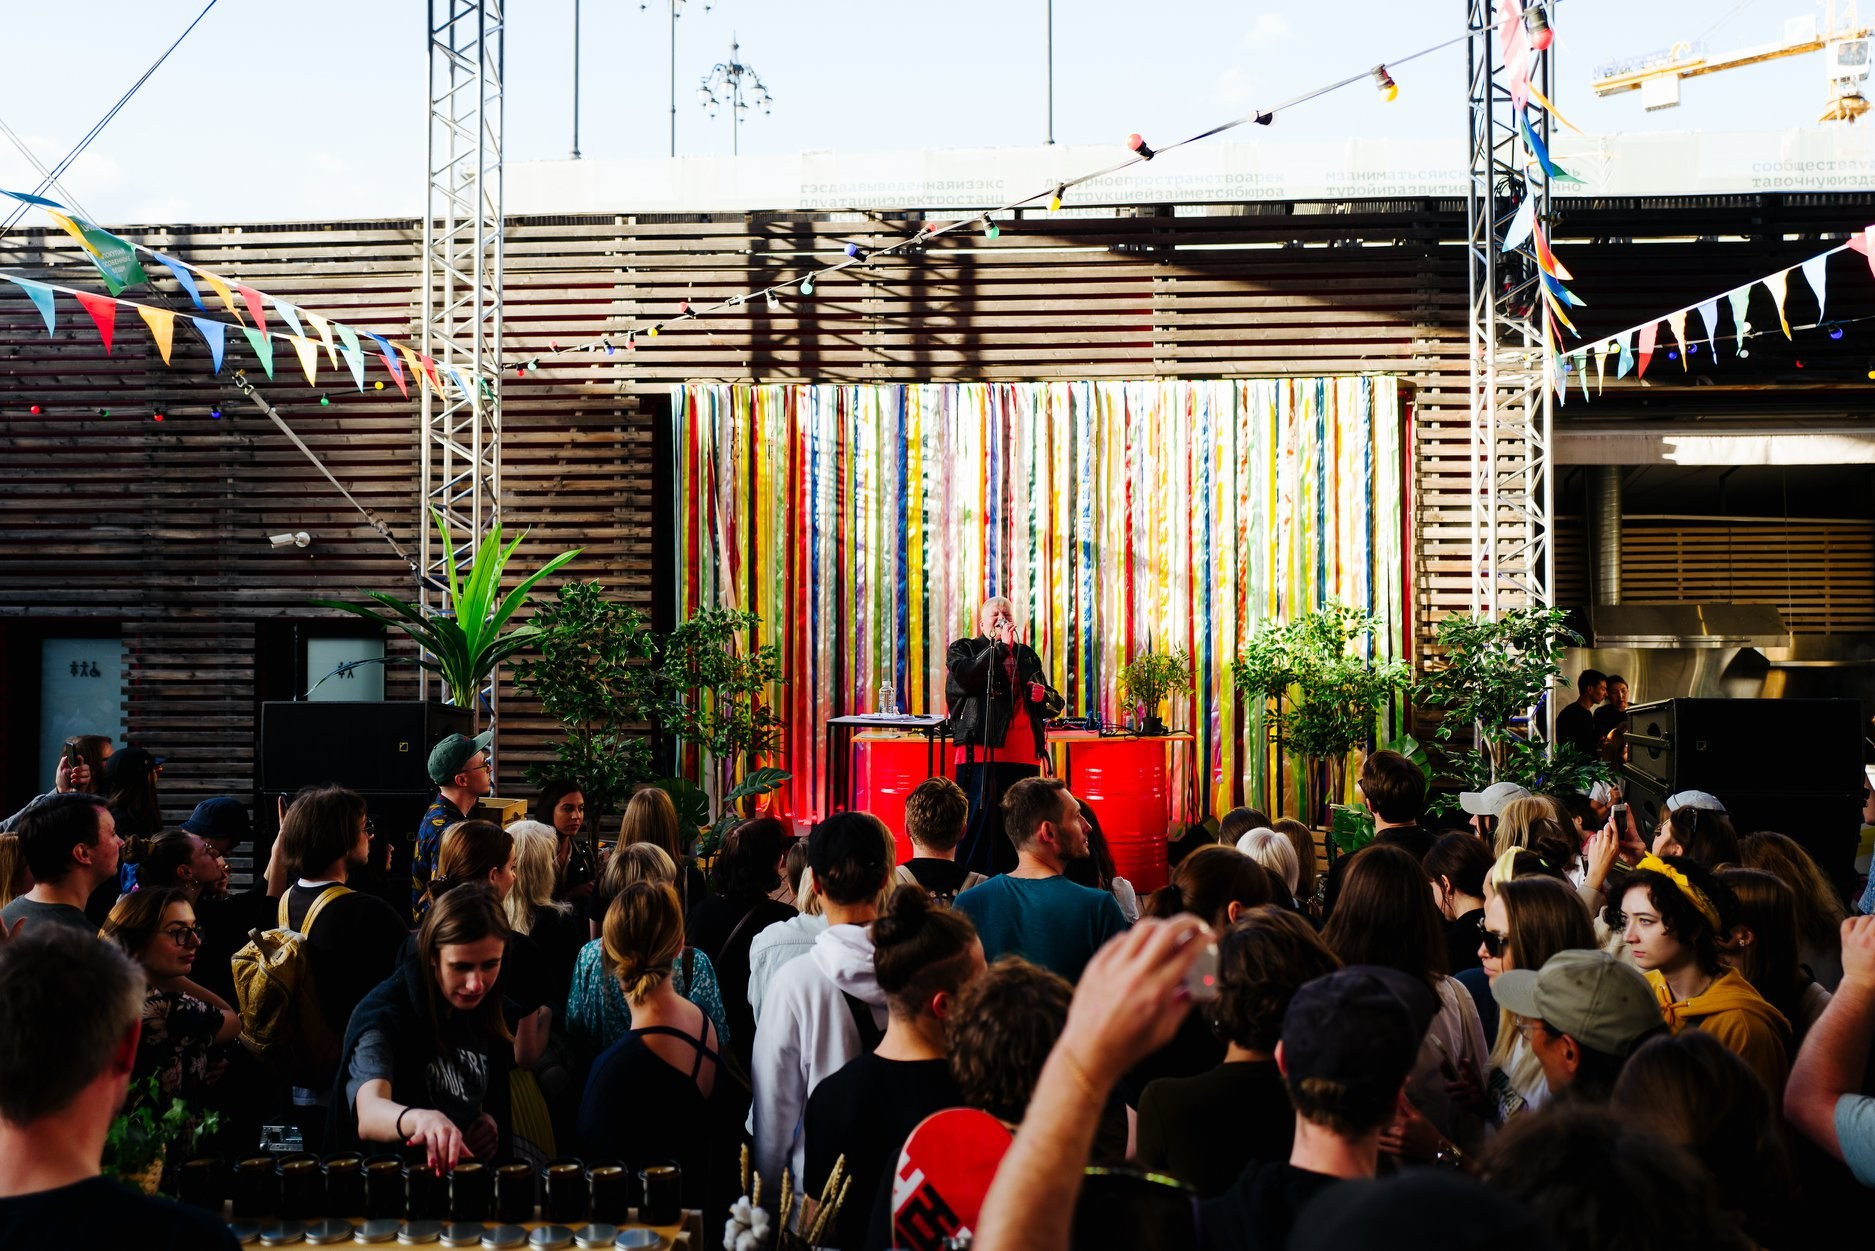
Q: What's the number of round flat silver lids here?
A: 10